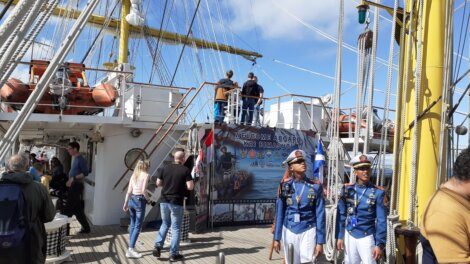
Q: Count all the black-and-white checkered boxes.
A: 2